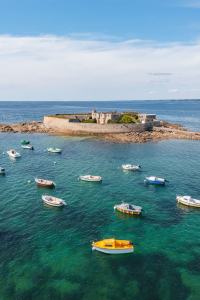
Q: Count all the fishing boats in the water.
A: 13